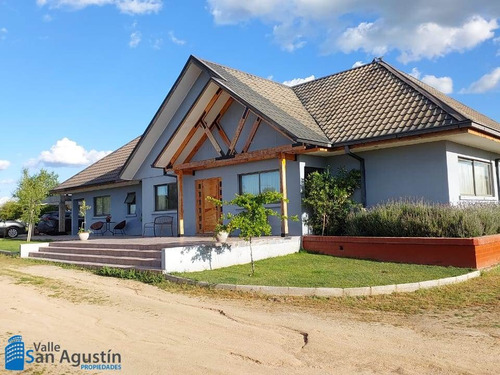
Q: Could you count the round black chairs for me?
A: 2